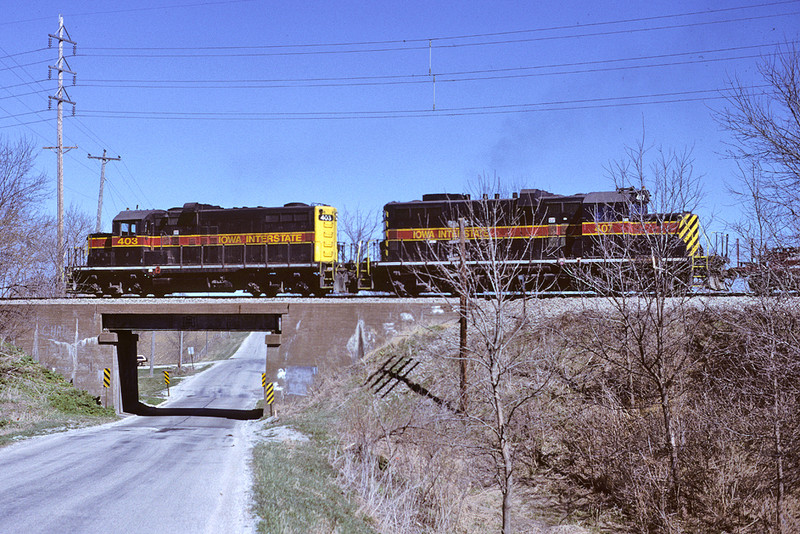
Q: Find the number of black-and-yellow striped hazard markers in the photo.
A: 4